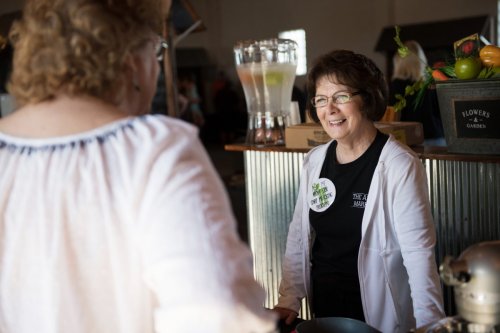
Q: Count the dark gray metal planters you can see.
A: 1